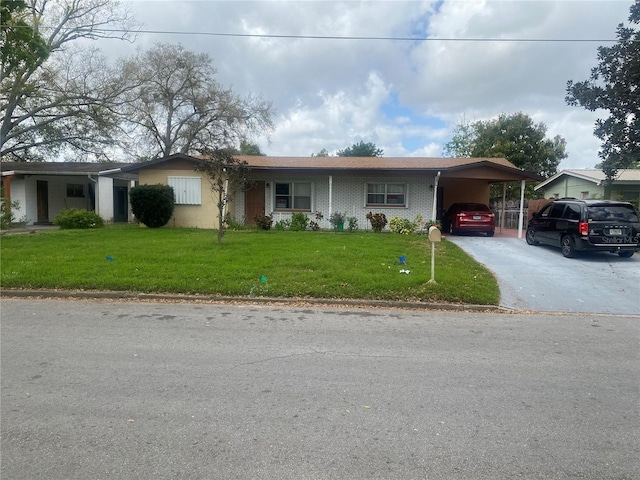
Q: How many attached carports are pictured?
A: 1